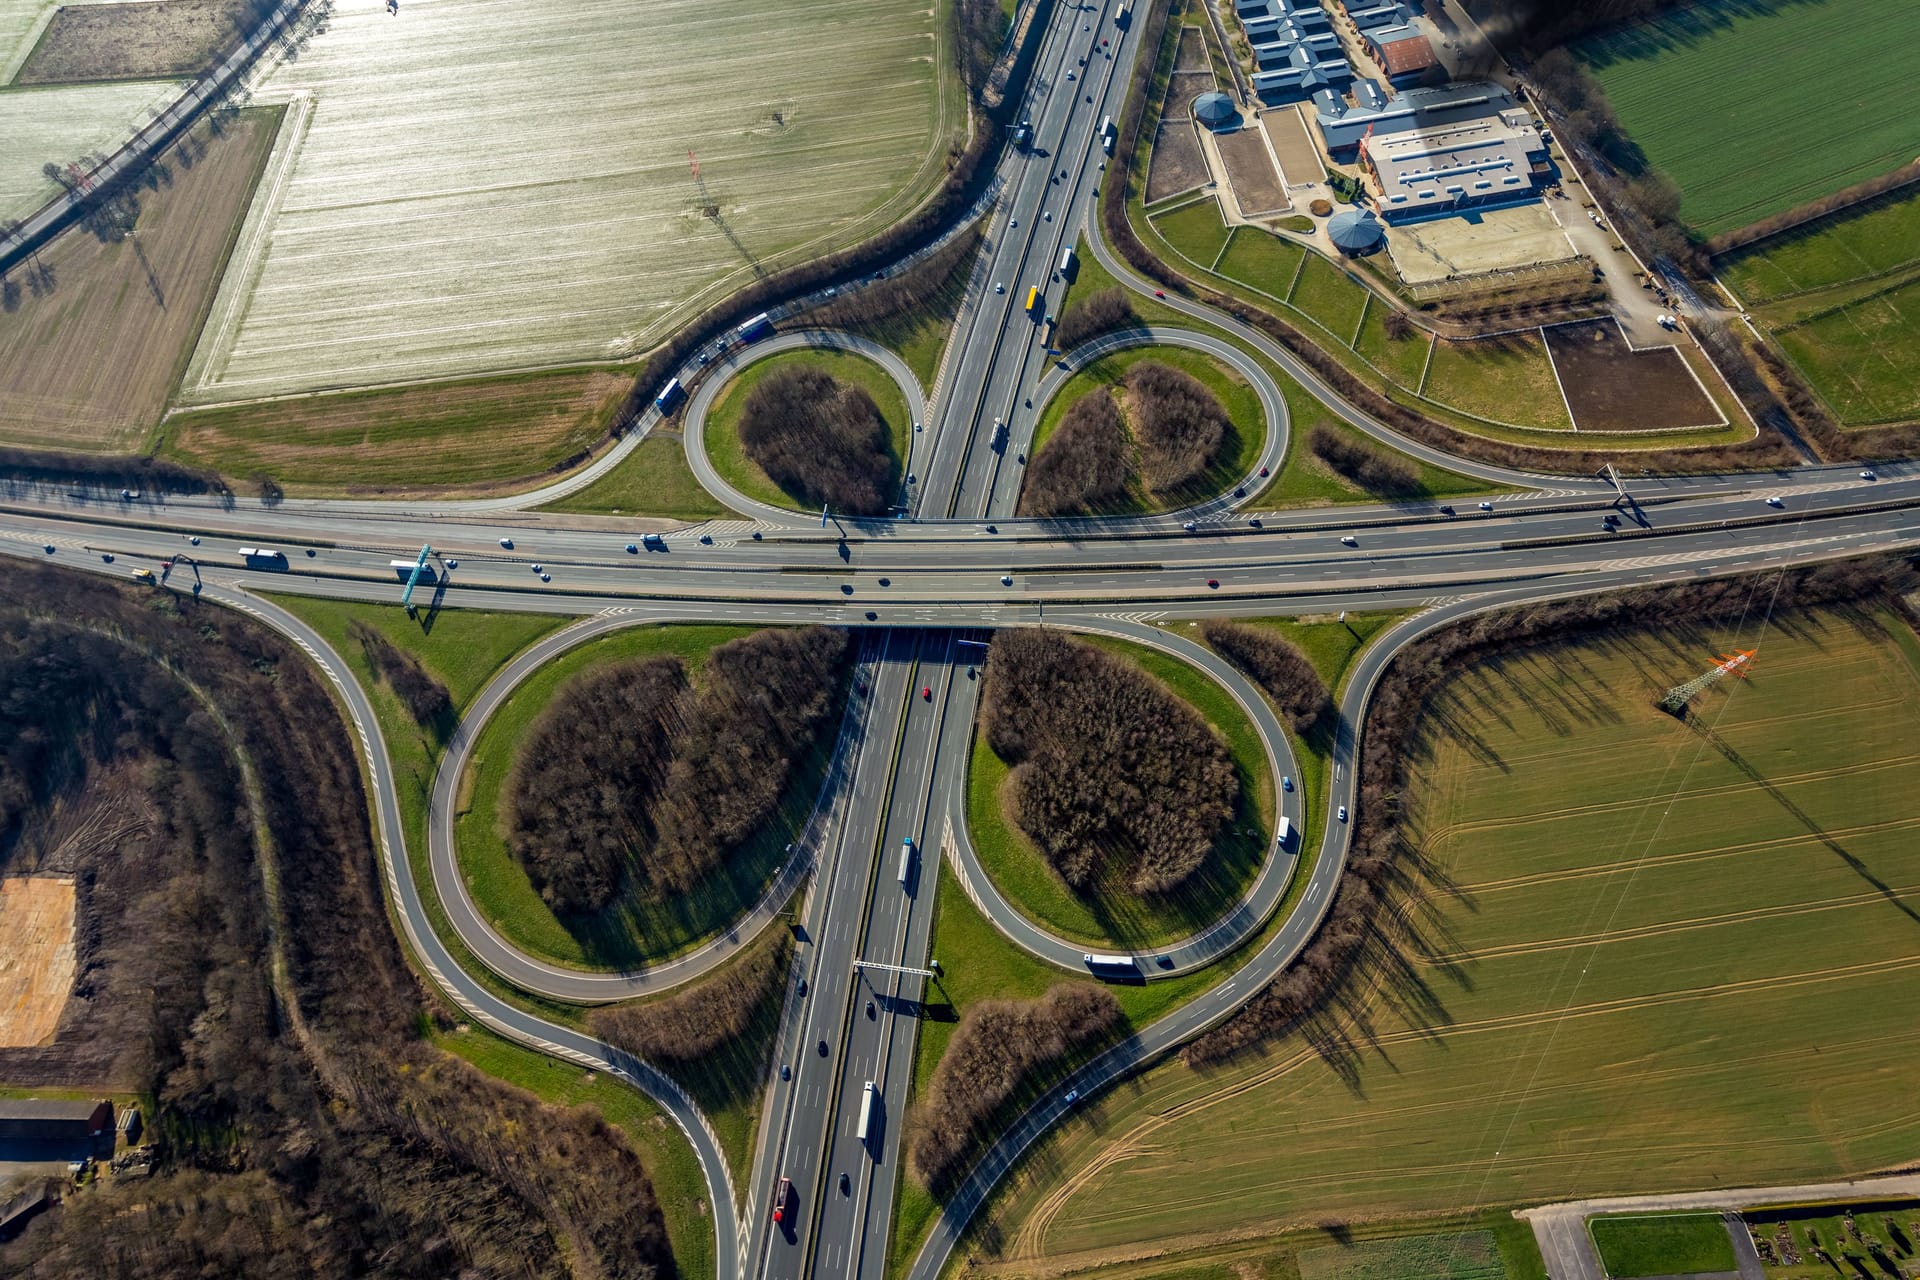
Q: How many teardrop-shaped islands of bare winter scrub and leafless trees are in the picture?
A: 4